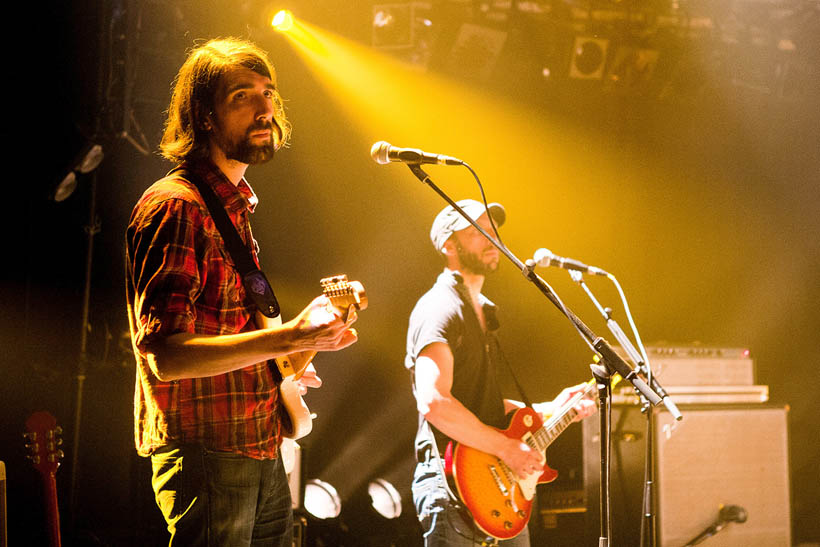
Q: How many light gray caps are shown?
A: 1